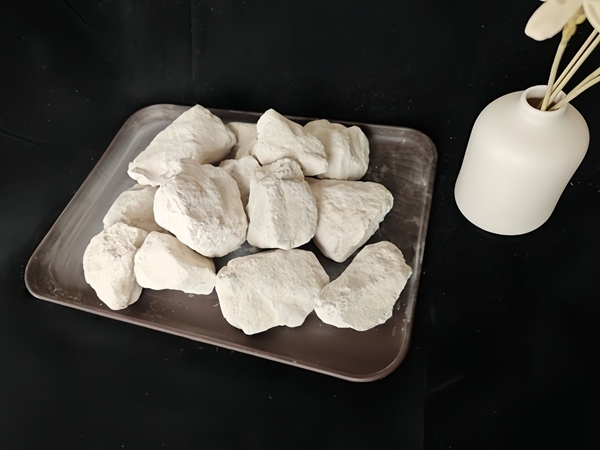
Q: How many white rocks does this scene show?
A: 13